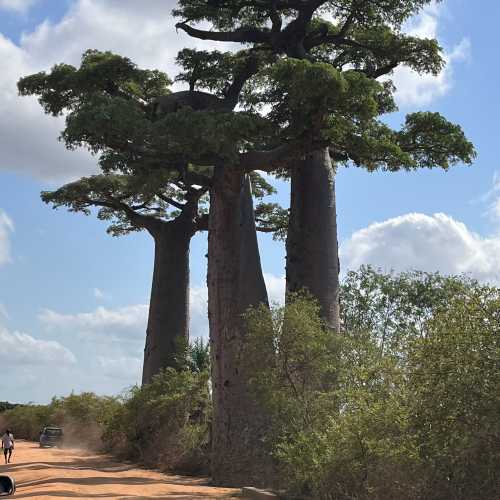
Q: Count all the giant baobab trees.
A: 3